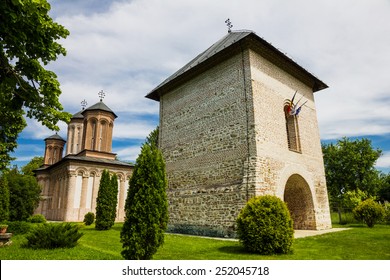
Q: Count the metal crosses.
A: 3